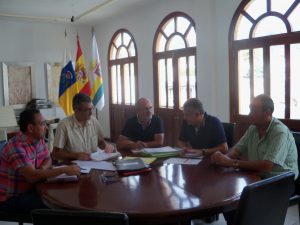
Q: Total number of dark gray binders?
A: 1